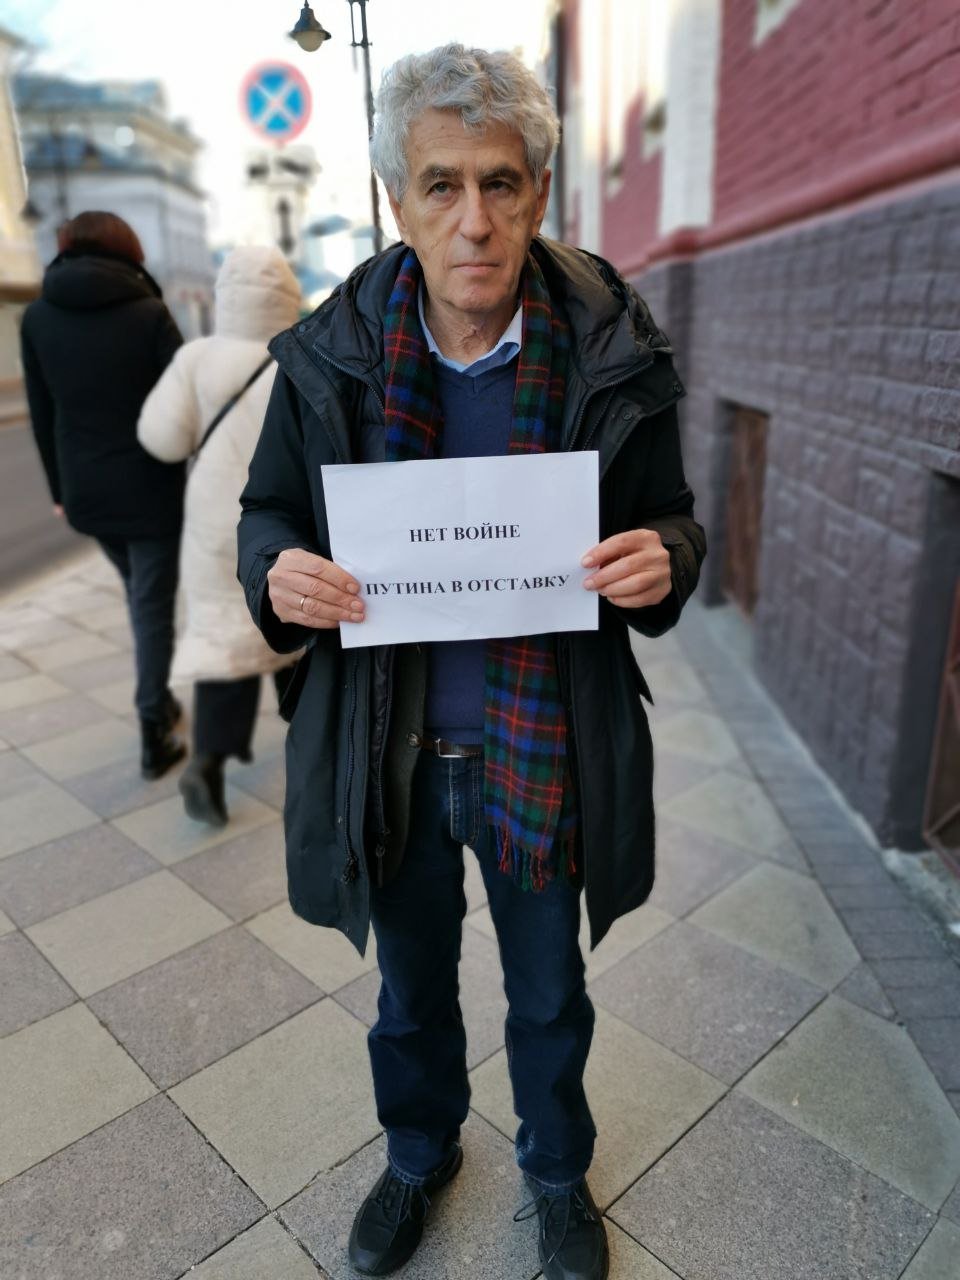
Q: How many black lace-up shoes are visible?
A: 2